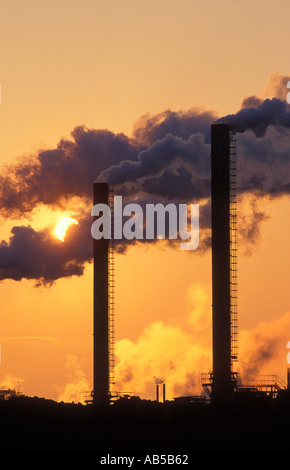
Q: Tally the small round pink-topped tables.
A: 0